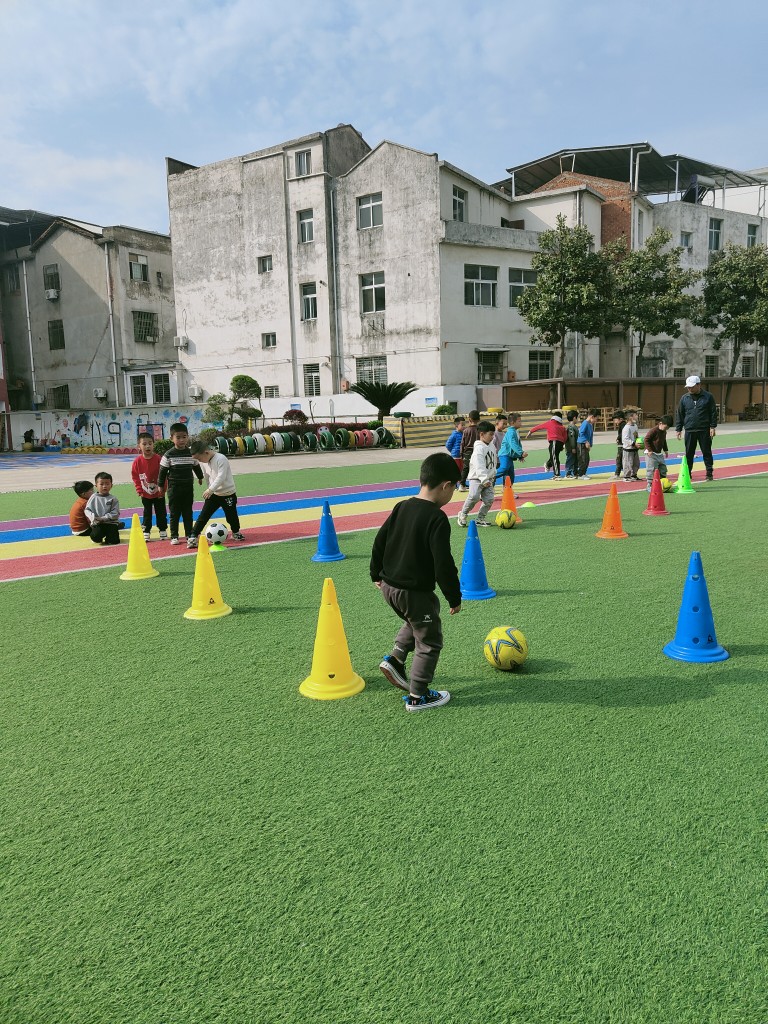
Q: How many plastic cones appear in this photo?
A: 10